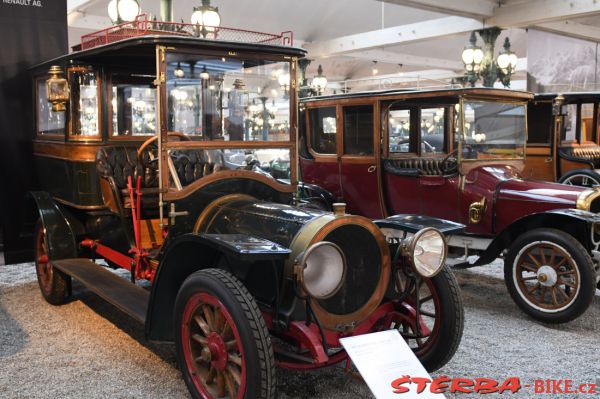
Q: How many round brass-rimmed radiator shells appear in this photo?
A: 1